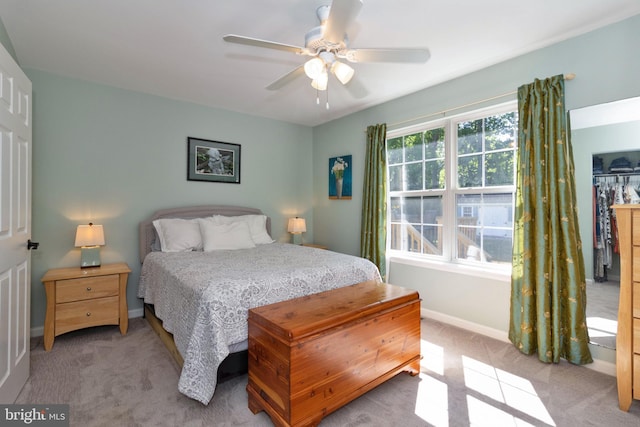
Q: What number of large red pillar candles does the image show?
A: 0